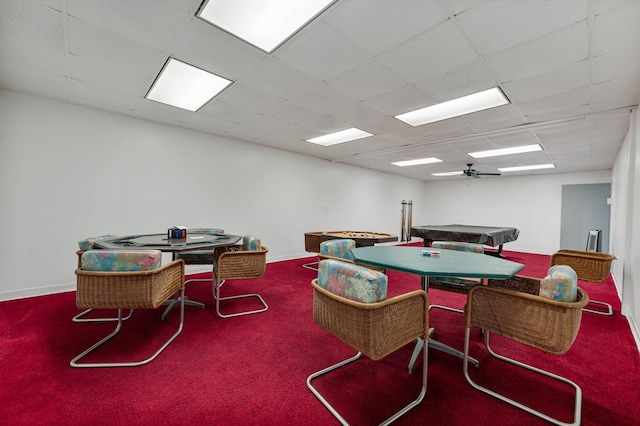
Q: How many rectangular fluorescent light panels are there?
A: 8